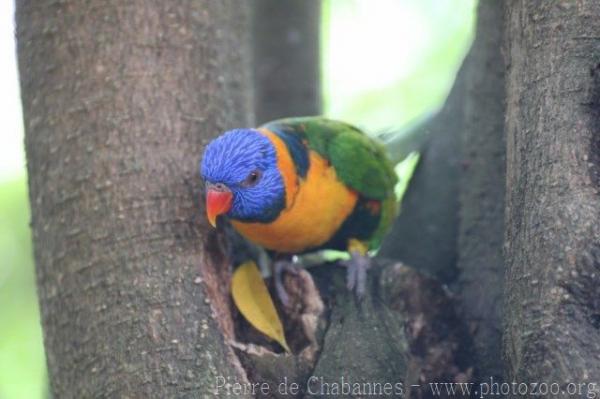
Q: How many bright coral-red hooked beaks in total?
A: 1